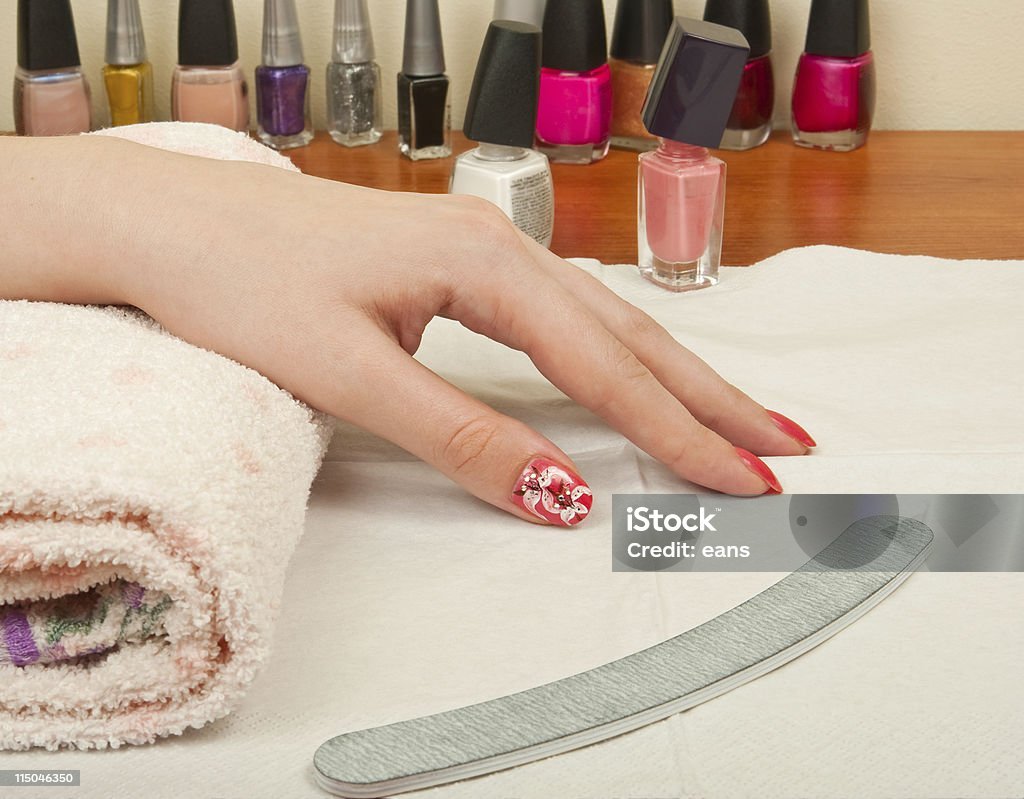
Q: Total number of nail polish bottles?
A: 13